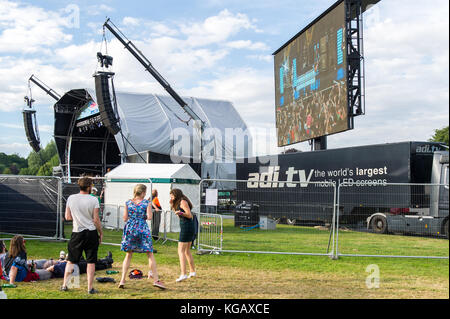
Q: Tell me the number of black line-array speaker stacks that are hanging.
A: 2